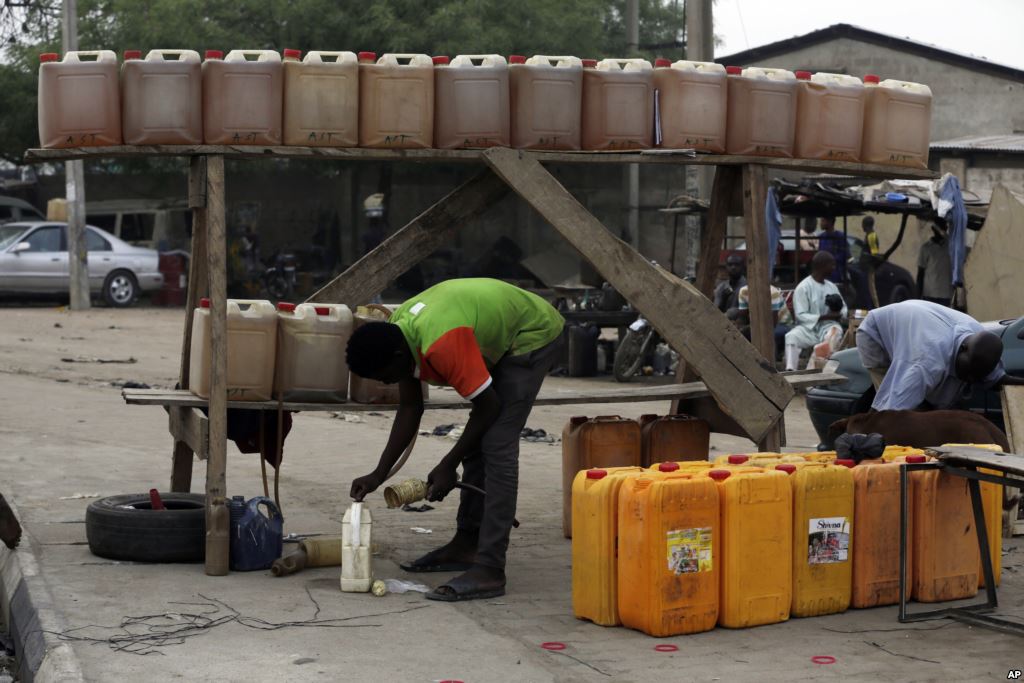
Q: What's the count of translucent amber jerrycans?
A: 15